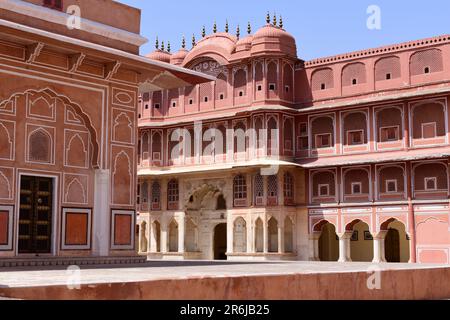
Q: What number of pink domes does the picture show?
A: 5